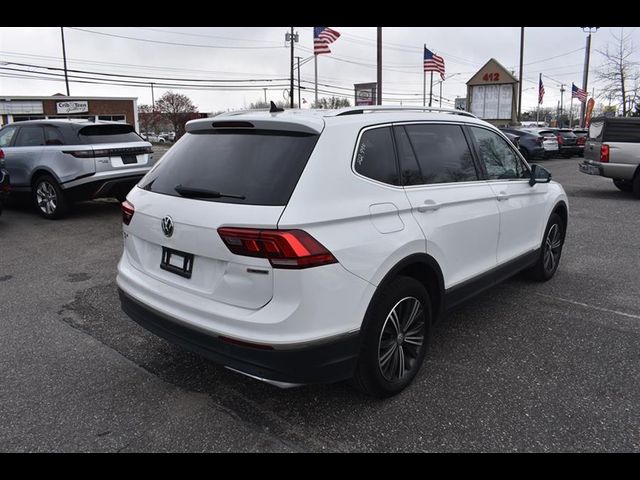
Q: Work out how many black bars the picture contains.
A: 2